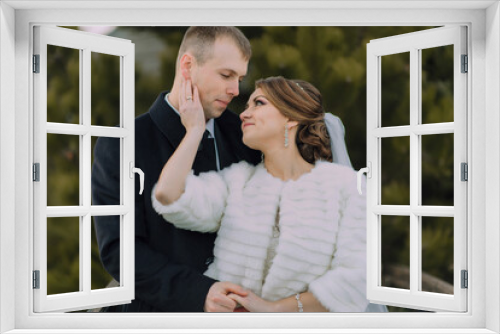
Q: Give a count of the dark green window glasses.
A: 12